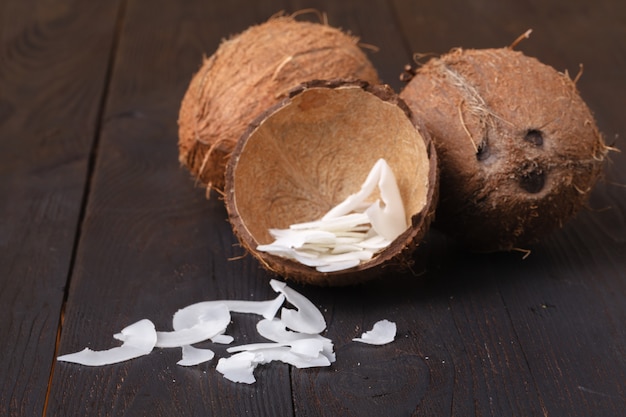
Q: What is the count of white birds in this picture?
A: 0